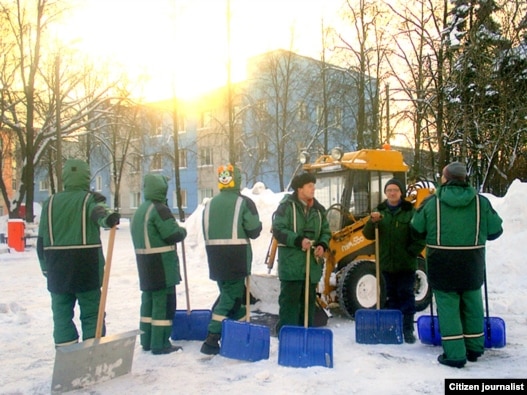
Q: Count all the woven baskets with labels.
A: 0